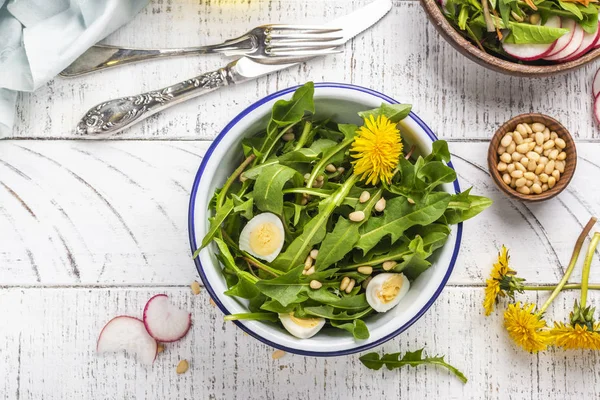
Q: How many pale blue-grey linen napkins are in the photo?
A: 1